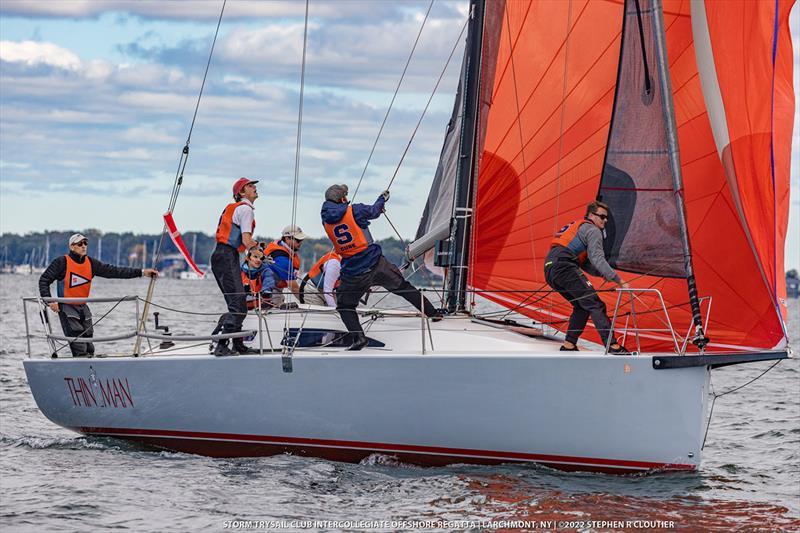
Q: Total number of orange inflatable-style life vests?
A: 7